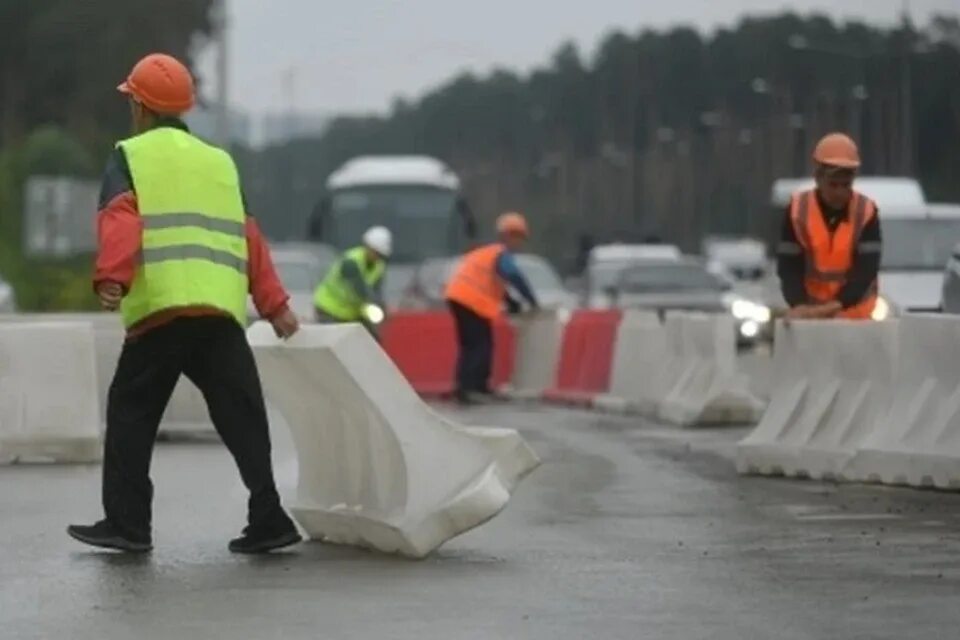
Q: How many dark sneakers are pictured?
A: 2